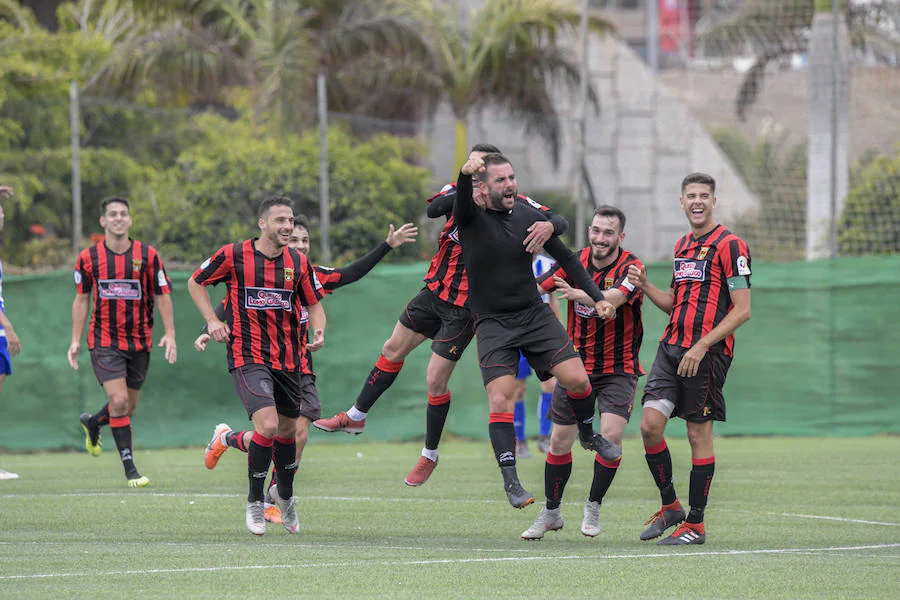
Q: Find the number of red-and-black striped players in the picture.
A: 6